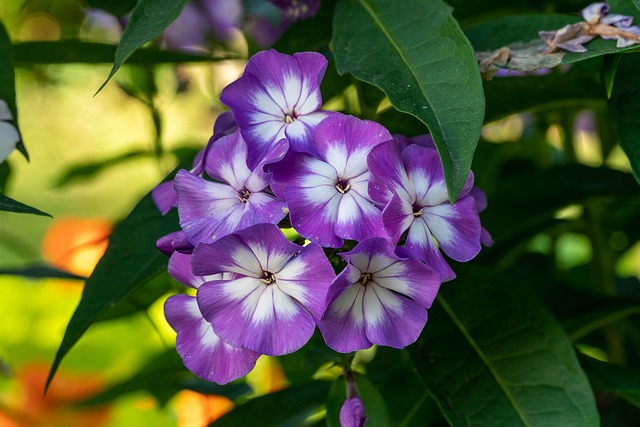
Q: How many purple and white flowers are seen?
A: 7